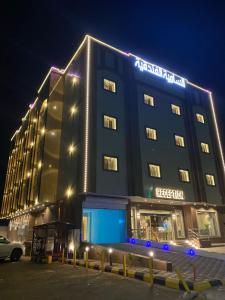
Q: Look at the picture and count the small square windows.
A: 12